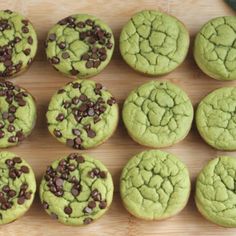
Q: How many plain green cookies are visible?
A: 6